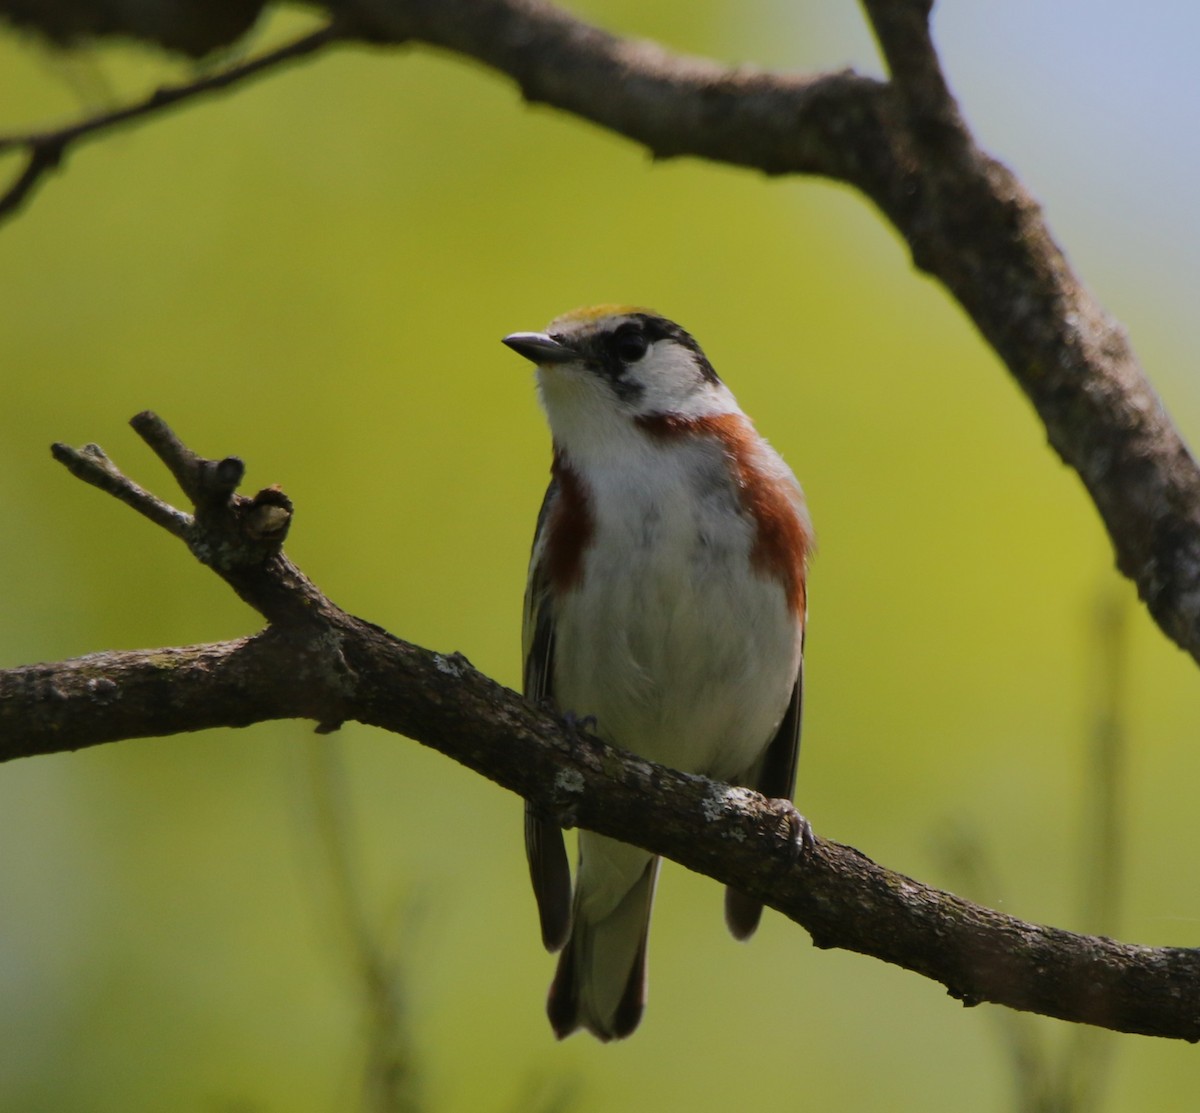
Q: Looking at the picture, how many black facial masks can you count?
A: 1